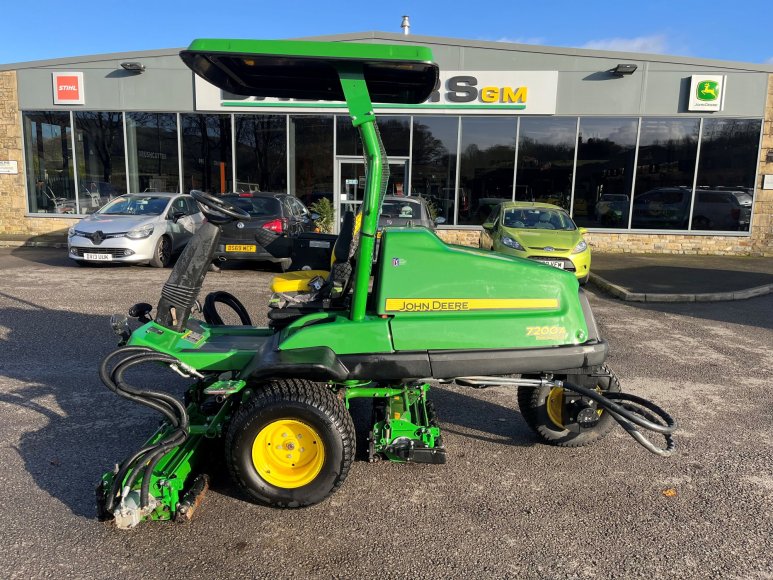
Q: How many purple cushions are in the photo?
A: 0